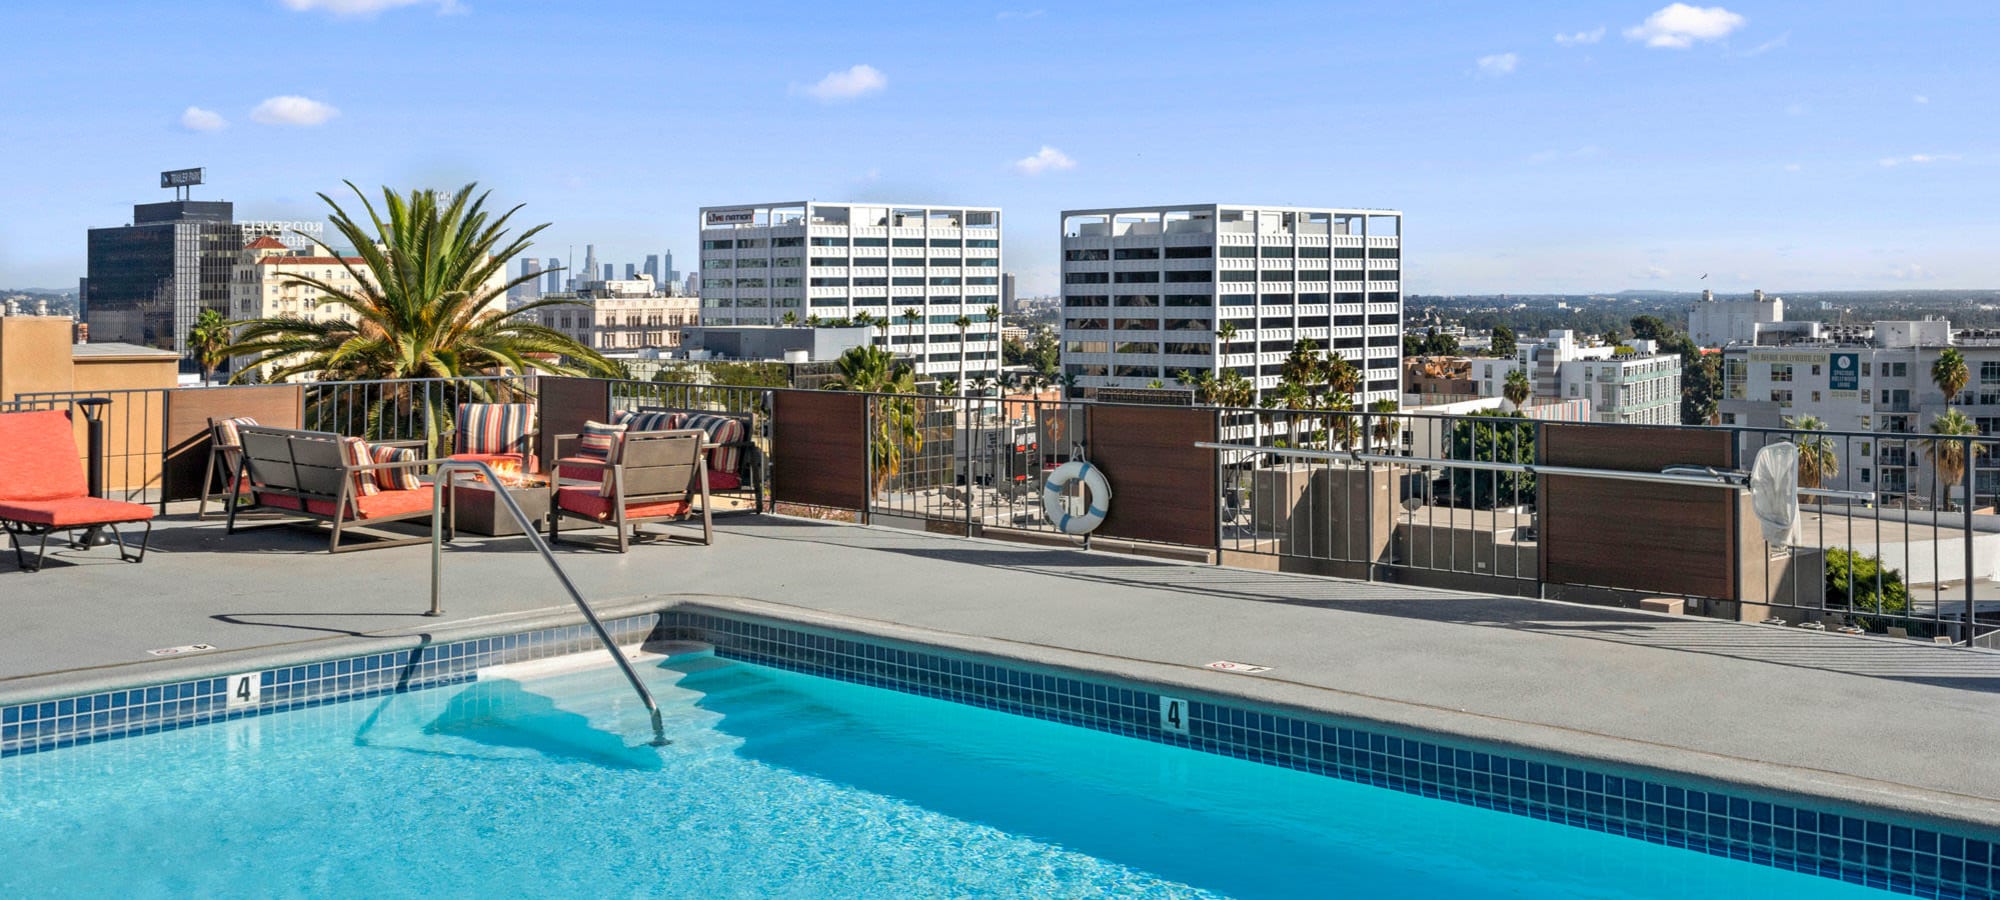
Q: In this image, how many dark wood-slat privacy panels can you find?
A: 5